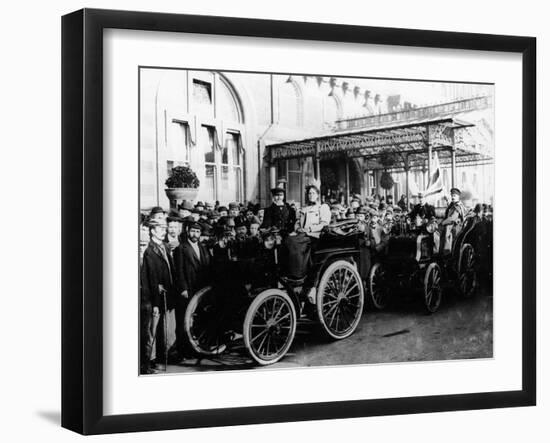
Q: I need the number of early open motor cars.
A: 2